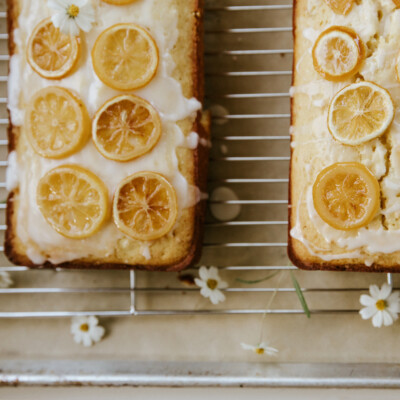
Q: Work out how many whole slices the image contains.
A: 9